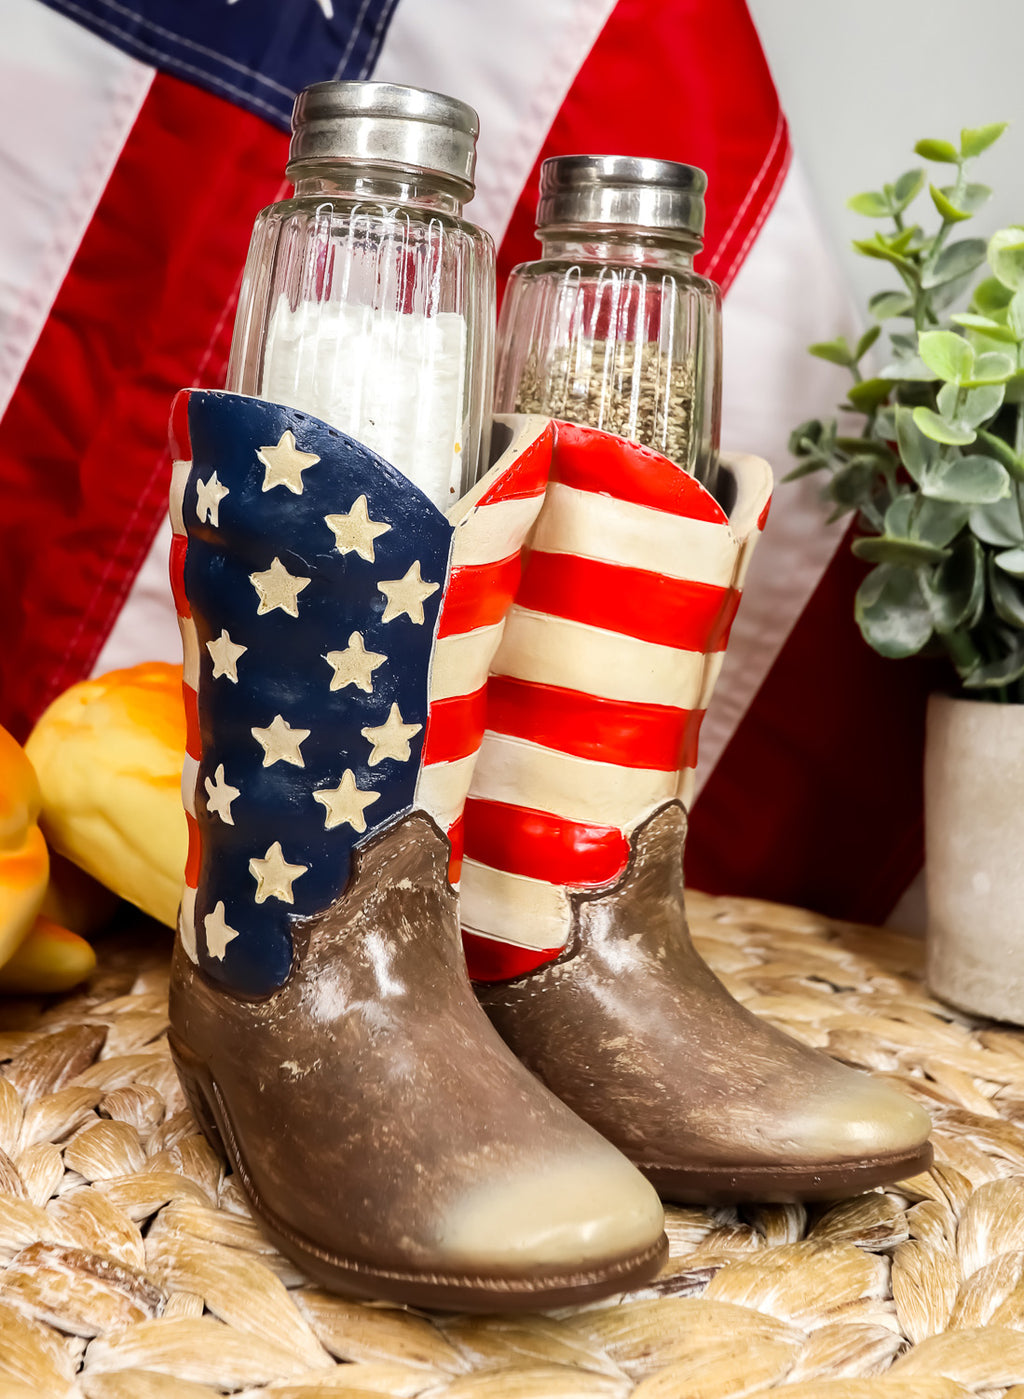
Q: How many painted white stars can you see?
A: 13